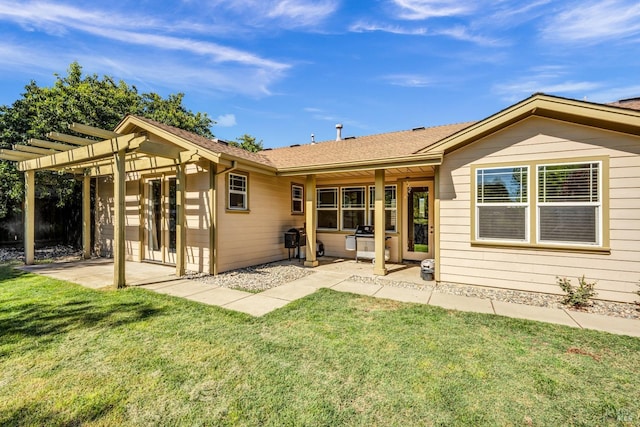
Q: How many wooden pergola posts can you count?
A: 4